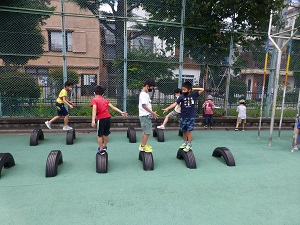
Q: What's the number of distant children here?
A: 2